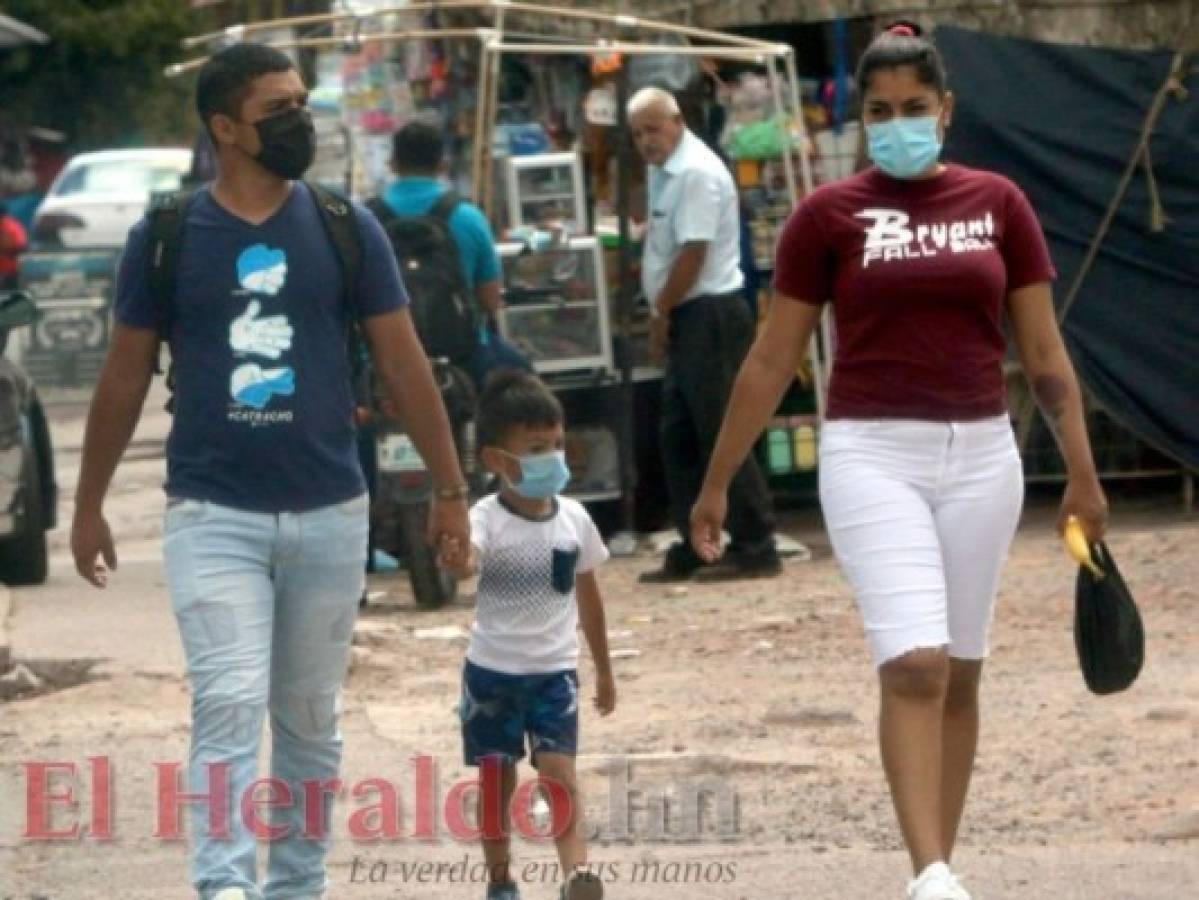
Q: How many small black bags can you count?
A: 1